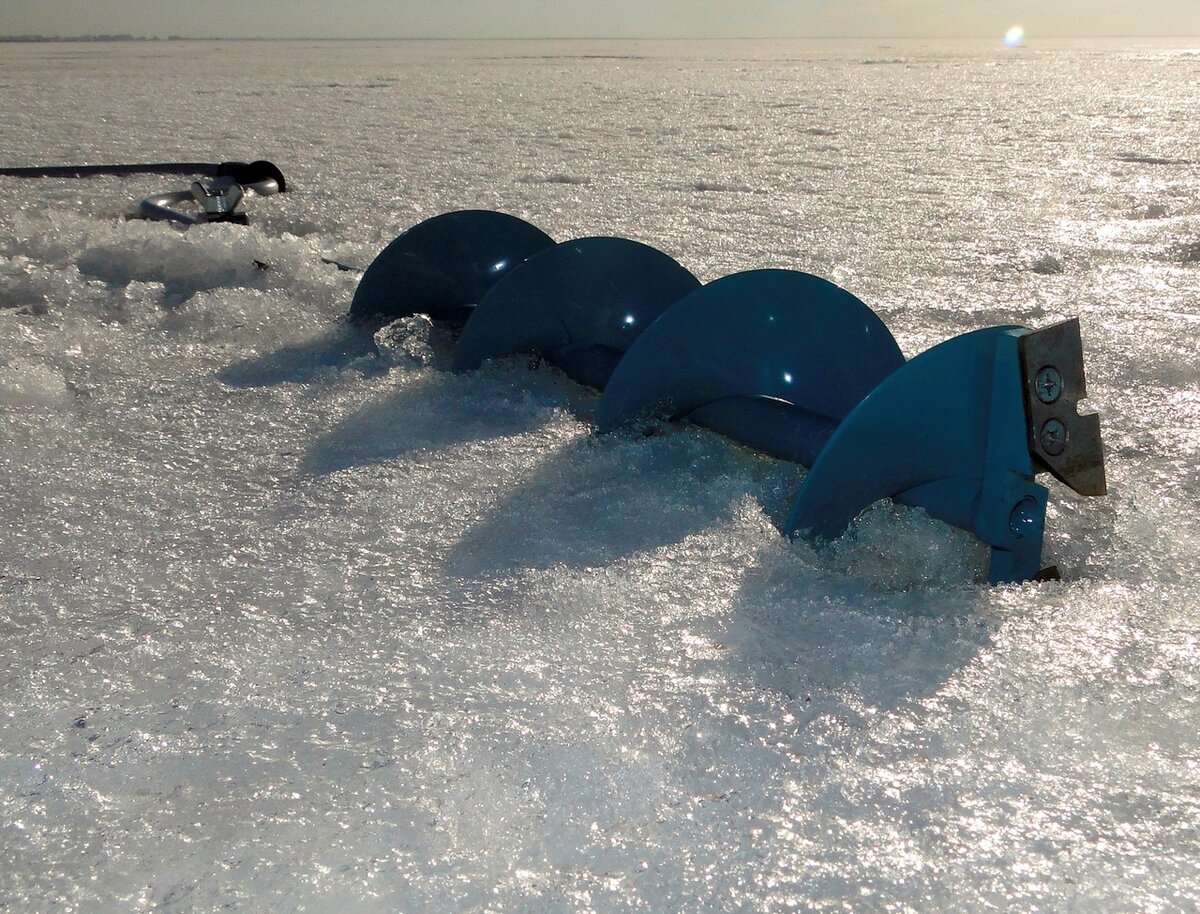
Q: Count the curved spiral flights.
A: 4